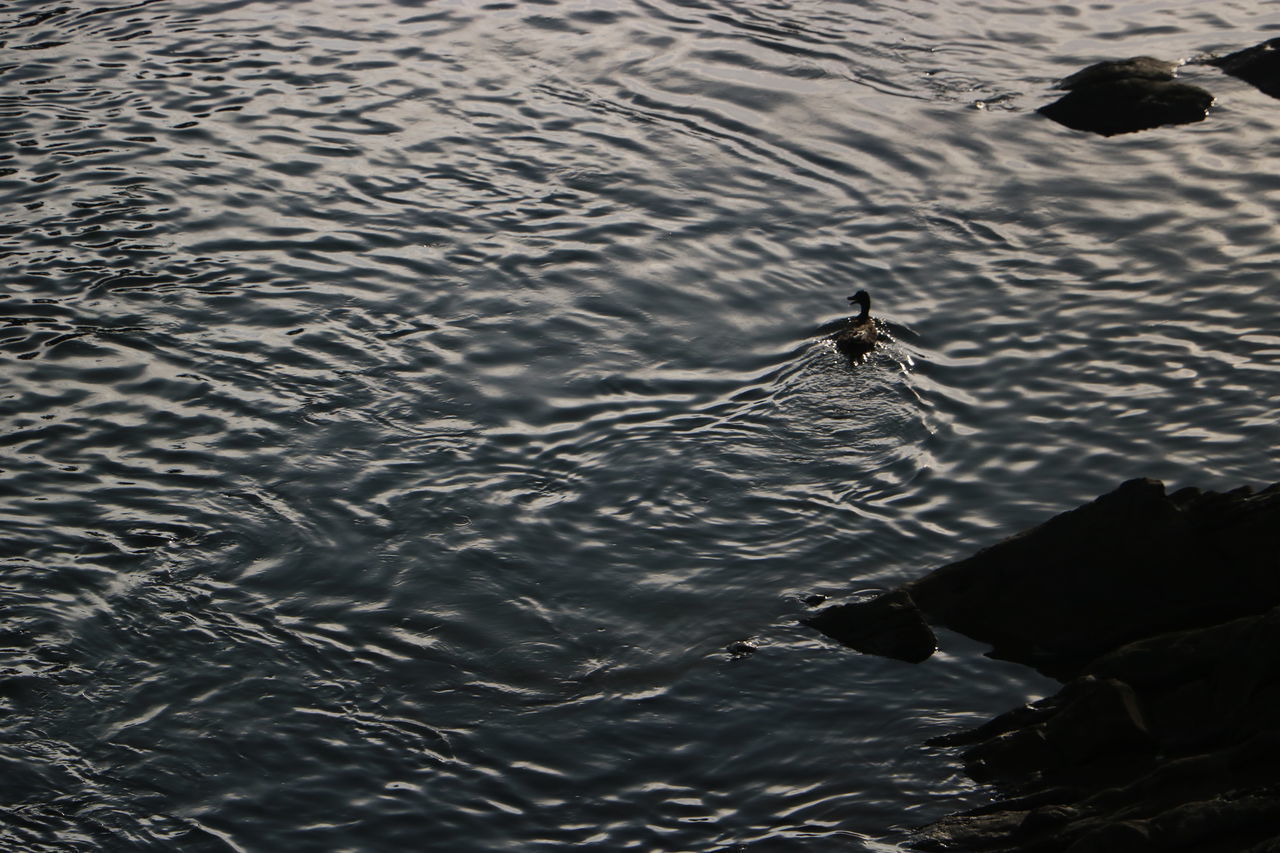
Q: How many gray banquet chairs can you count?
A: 0